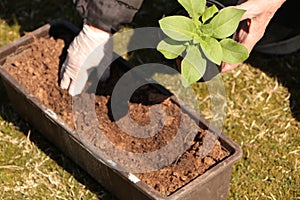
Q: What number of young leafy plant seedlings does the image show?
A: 1